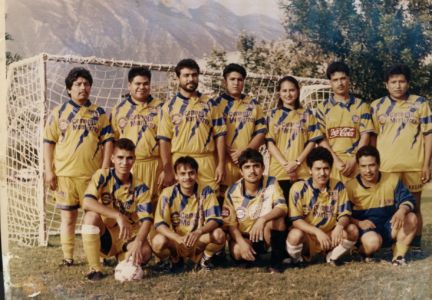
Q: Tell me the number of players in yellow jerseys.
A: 12